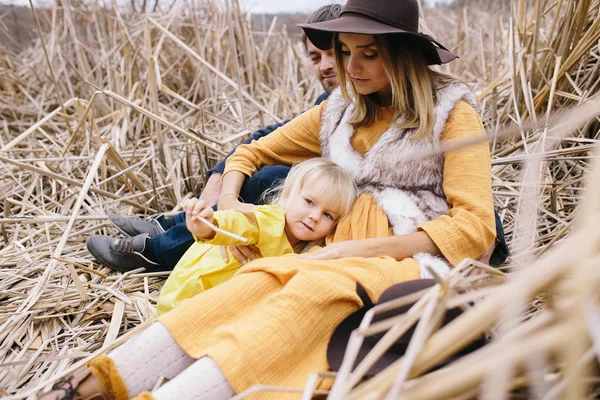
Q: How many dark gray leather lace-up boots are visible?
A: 2